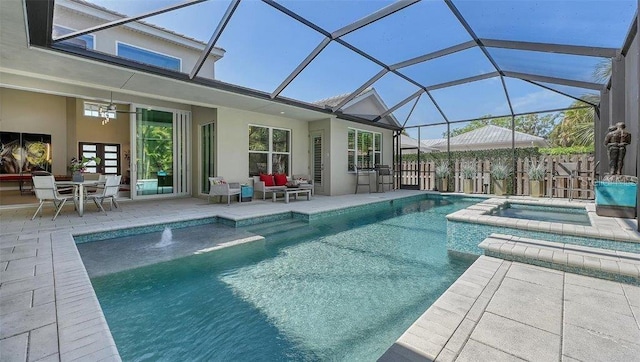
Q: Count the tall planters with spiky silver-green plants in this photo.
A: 4